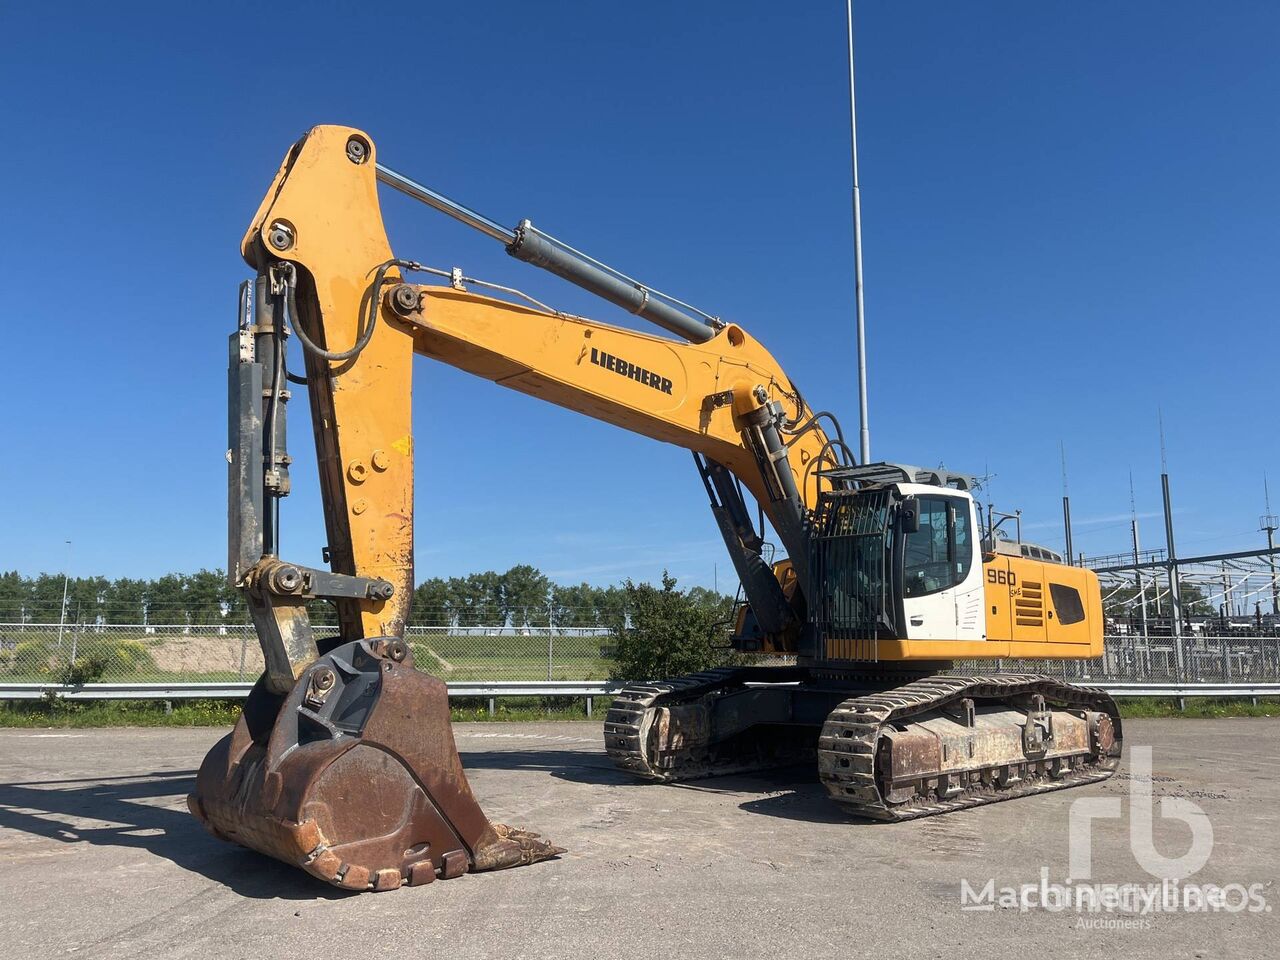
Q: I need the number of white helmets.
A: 0